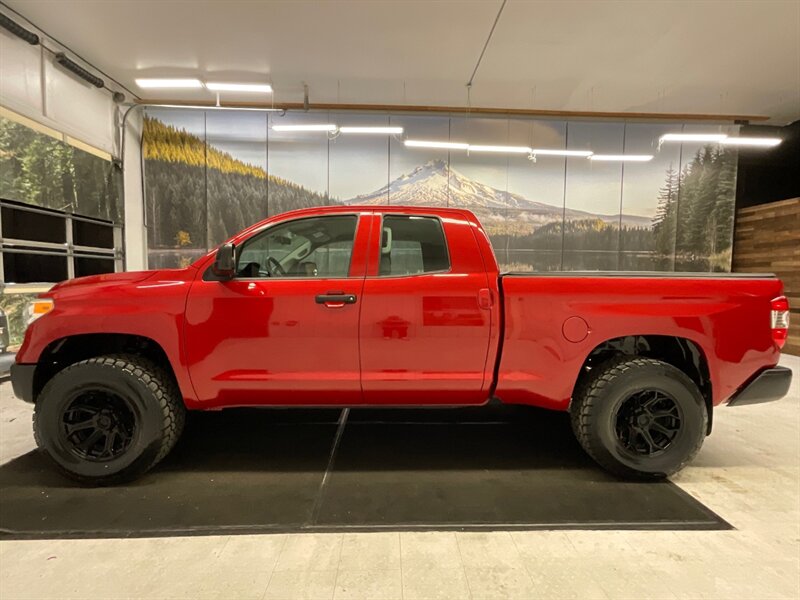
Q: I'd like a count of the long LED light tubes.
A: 10